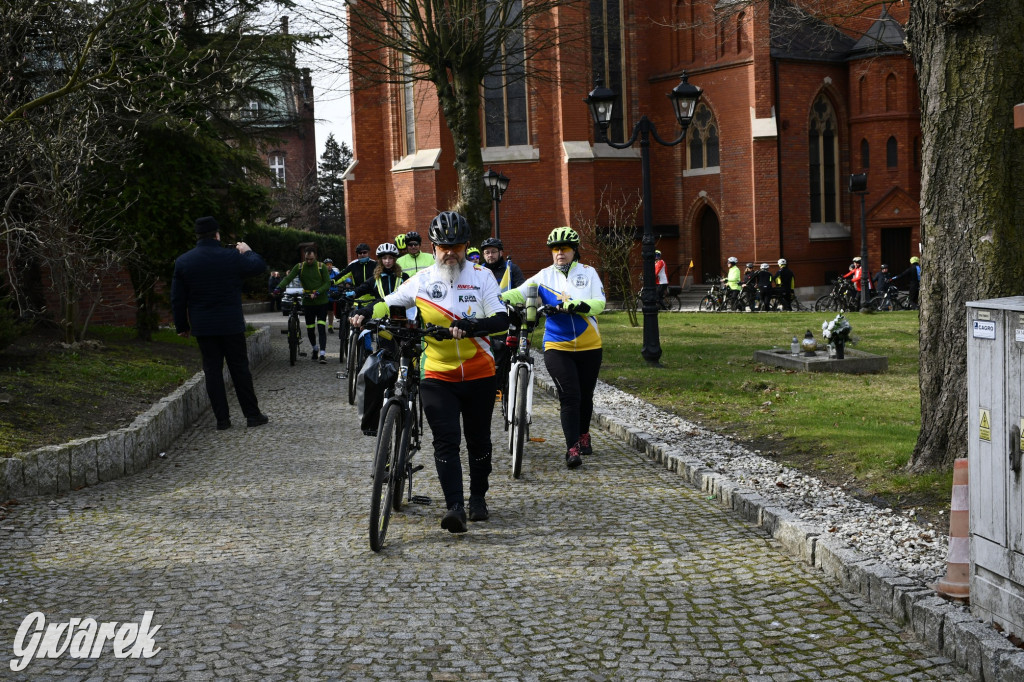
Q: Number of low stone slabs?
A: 1